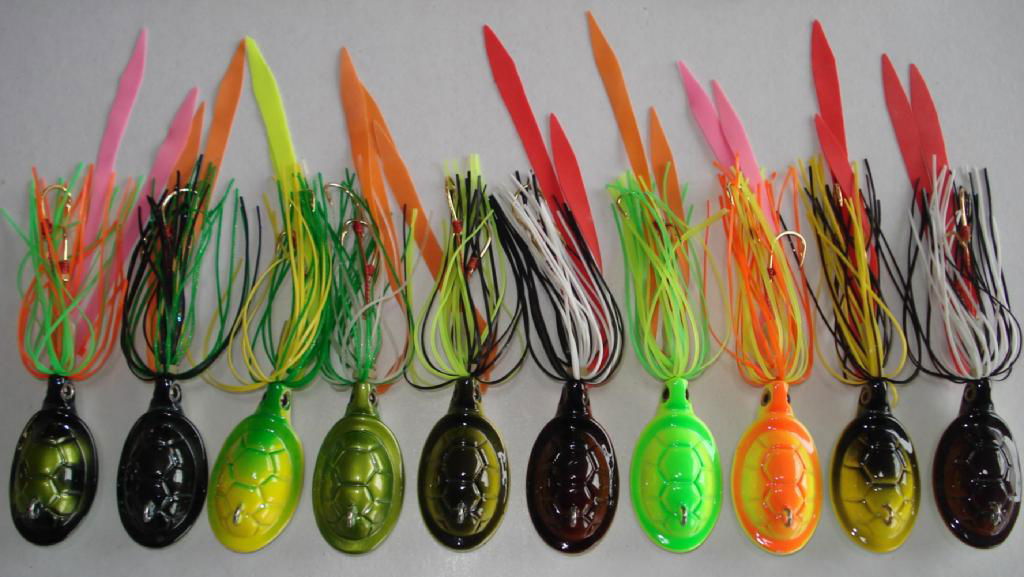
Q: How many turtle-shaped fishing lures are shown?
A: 10